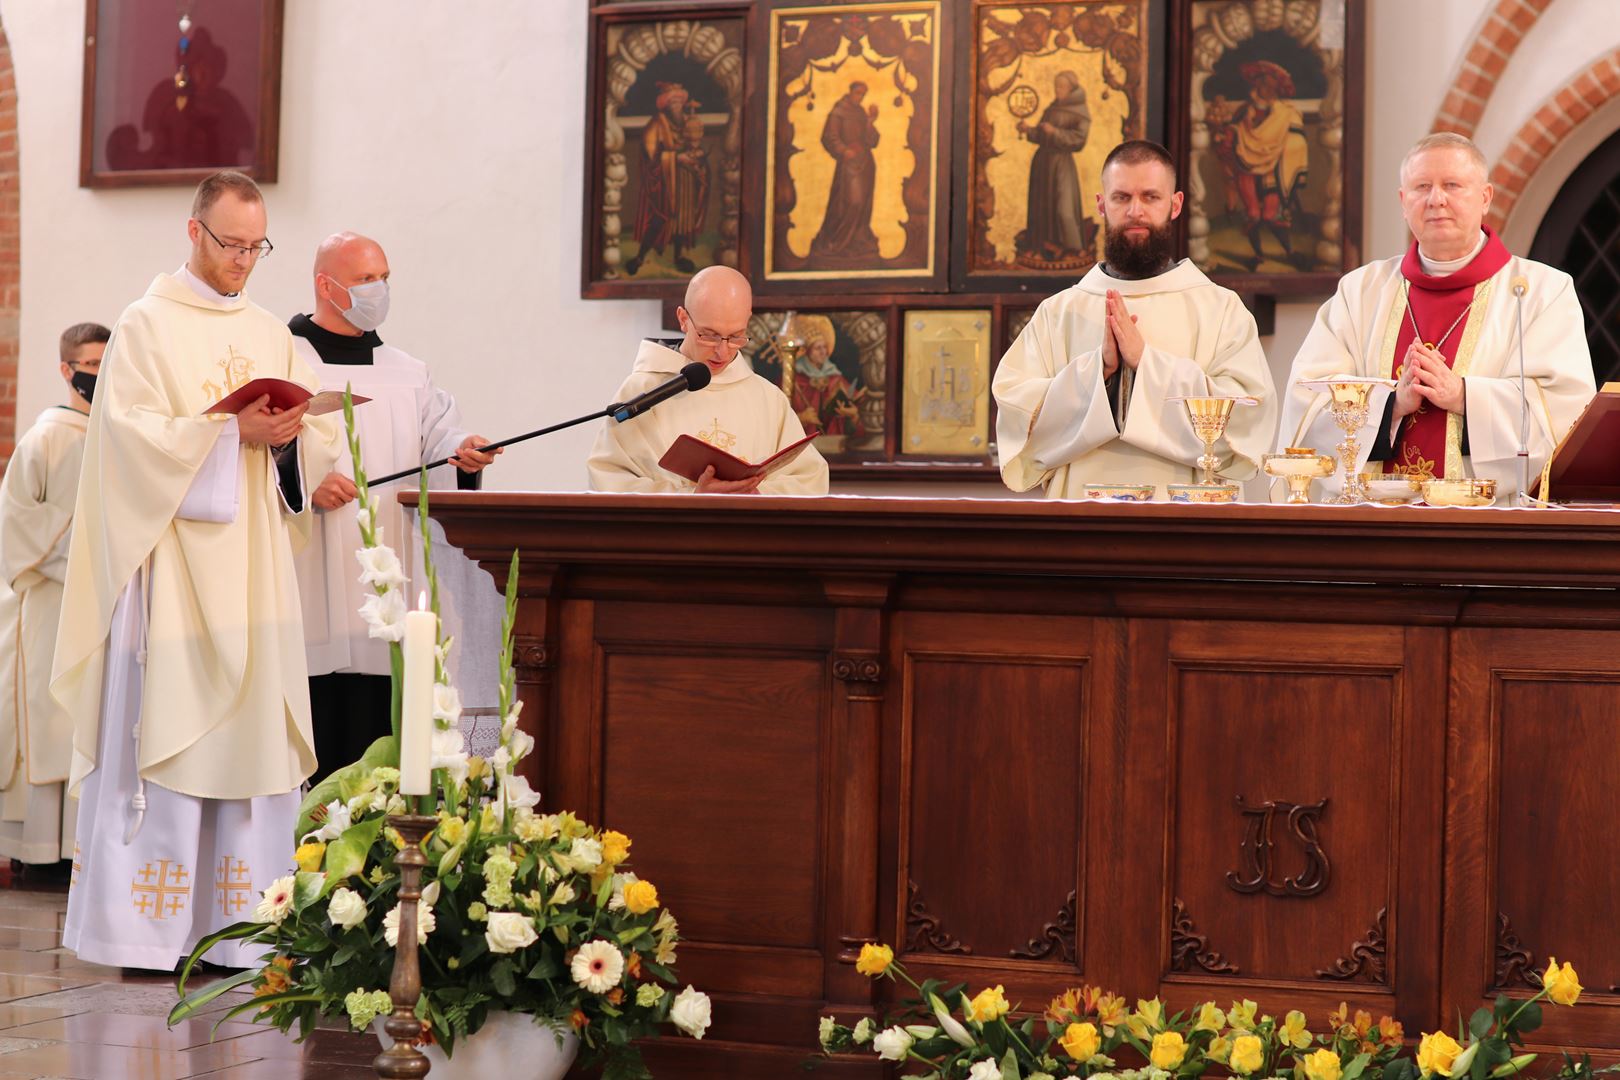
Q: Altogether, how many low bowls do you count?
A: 4